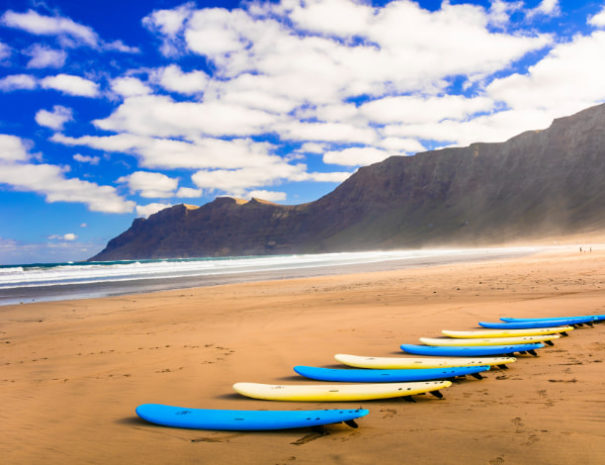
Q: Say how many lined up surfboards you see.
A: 9